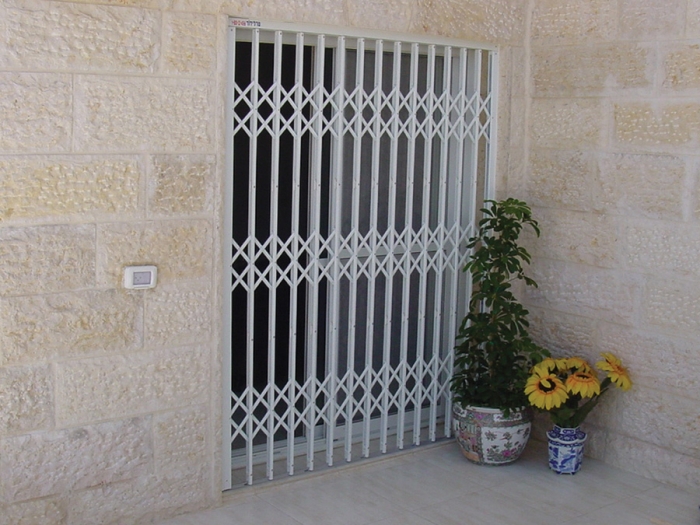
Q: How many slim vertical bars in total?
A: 13